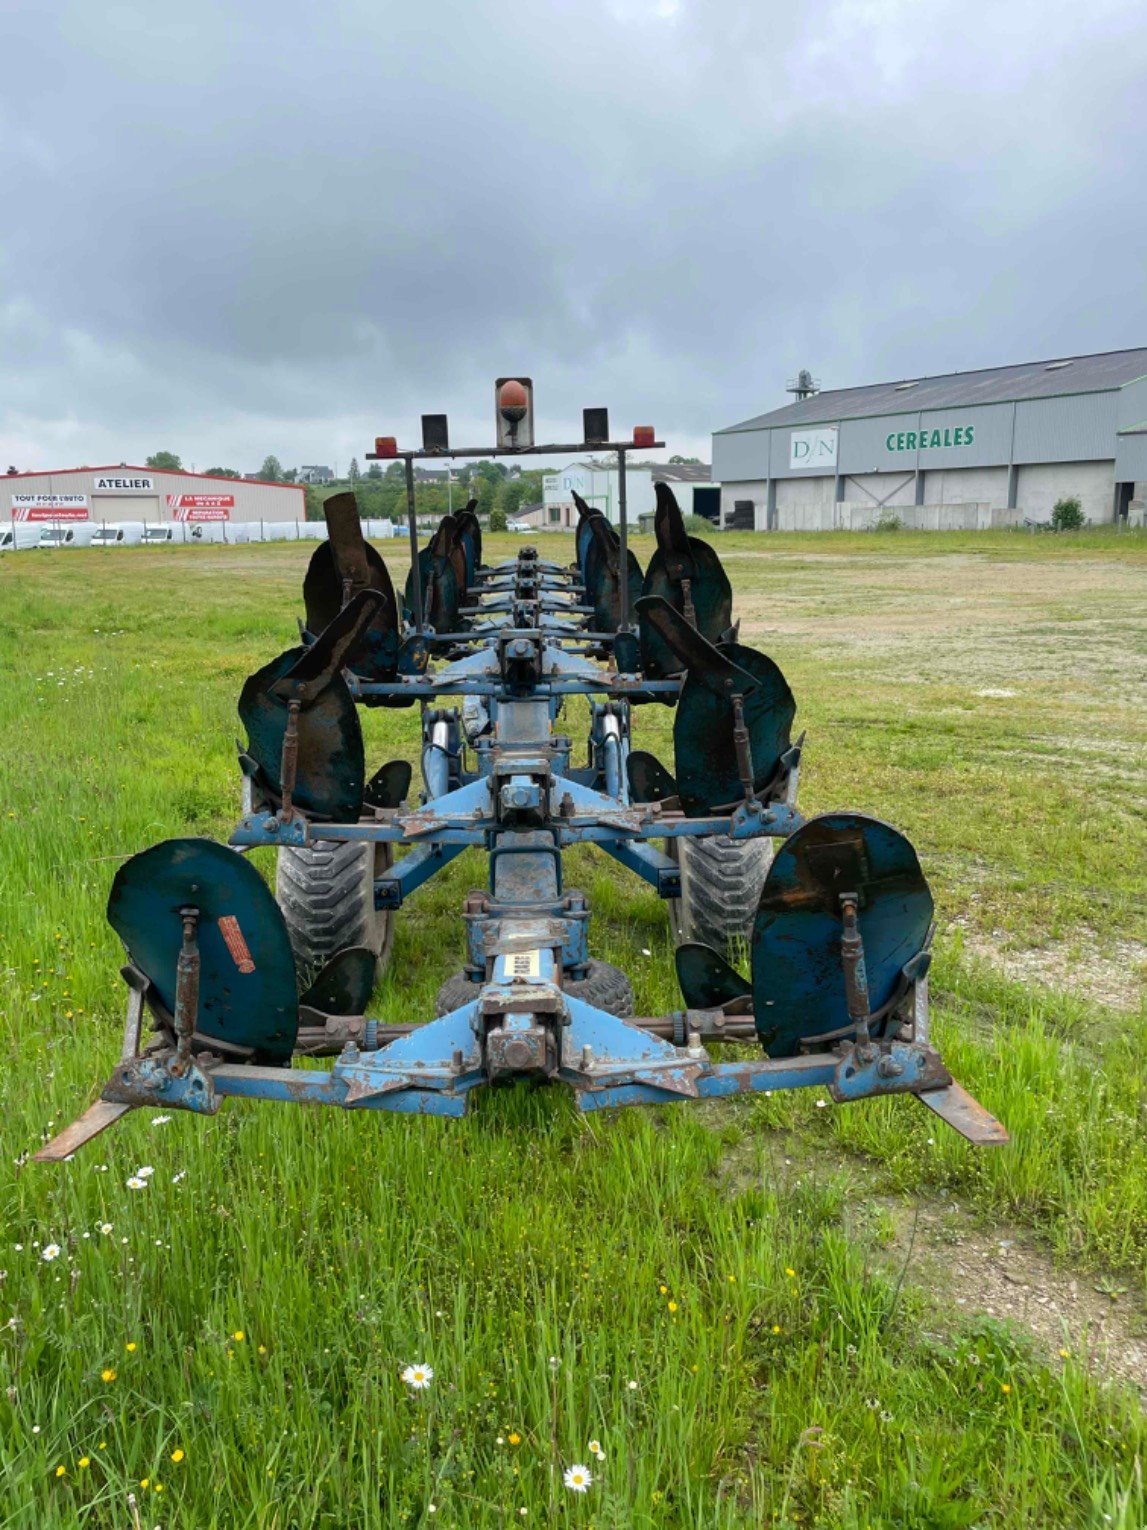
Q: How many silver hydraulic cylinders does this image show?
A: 2